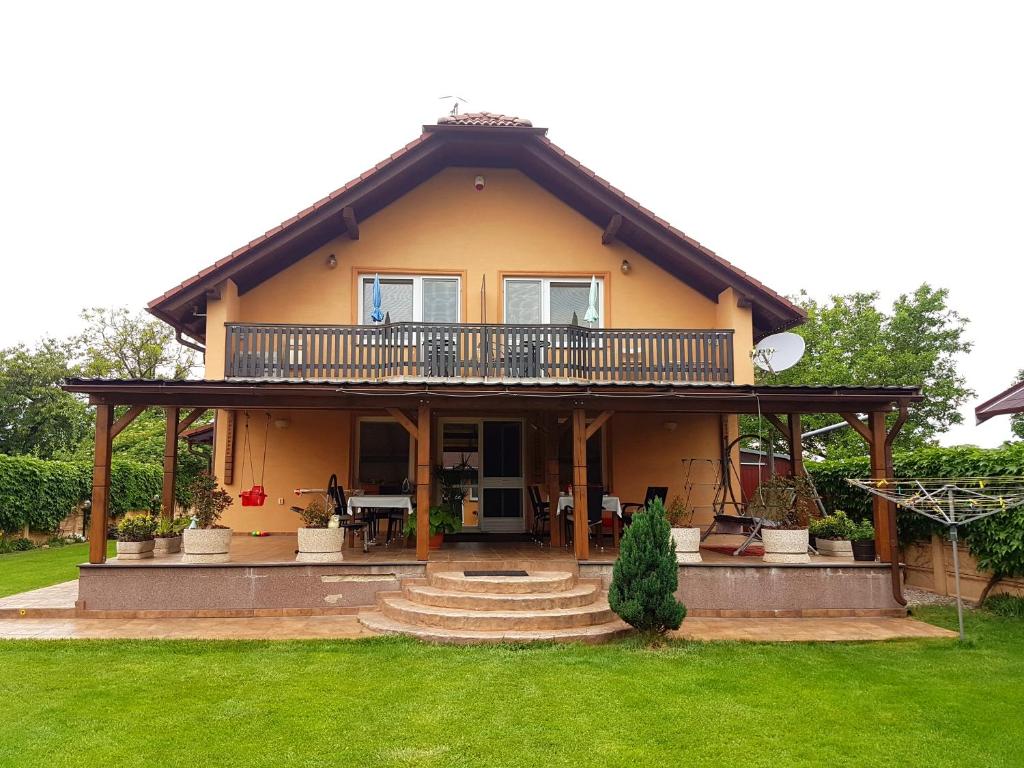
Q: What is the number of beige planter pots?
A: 7